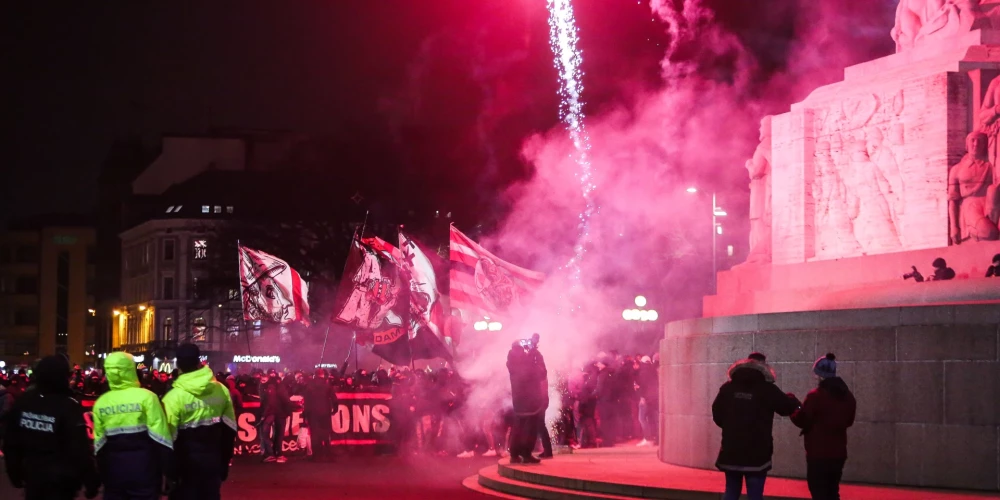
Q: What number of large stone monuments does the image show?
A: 1